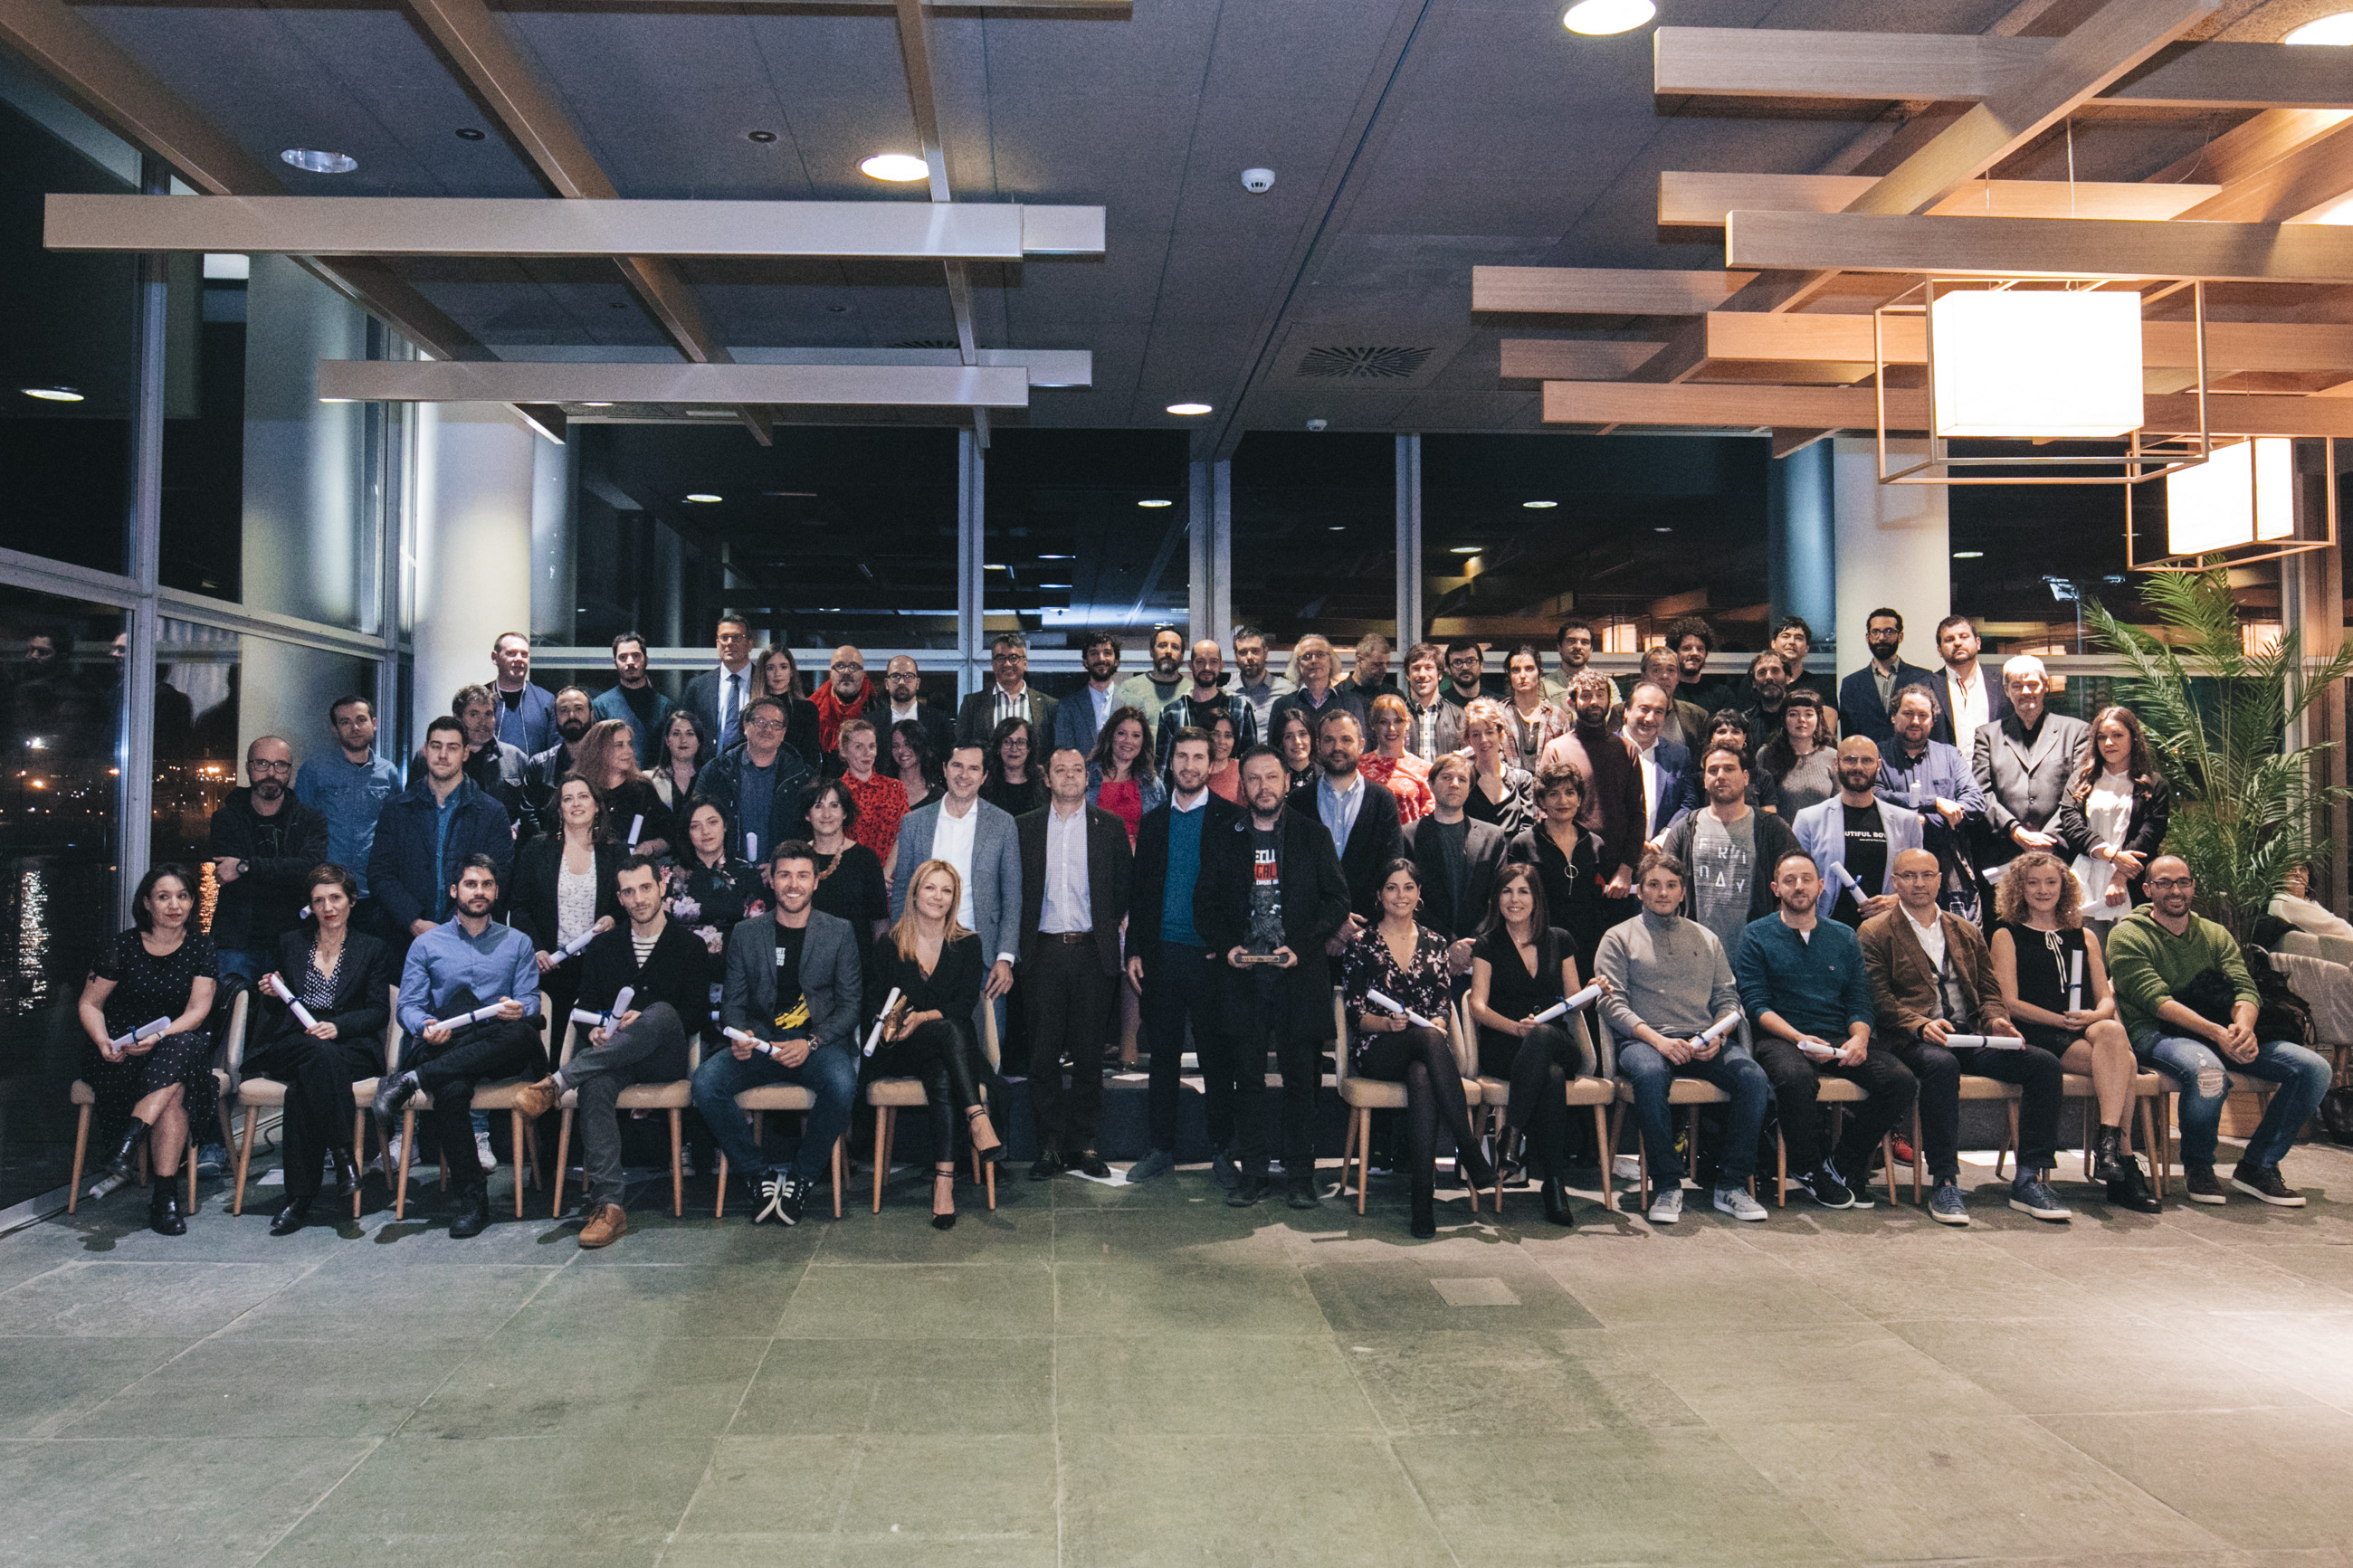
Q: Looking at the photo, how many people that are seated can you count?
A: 13